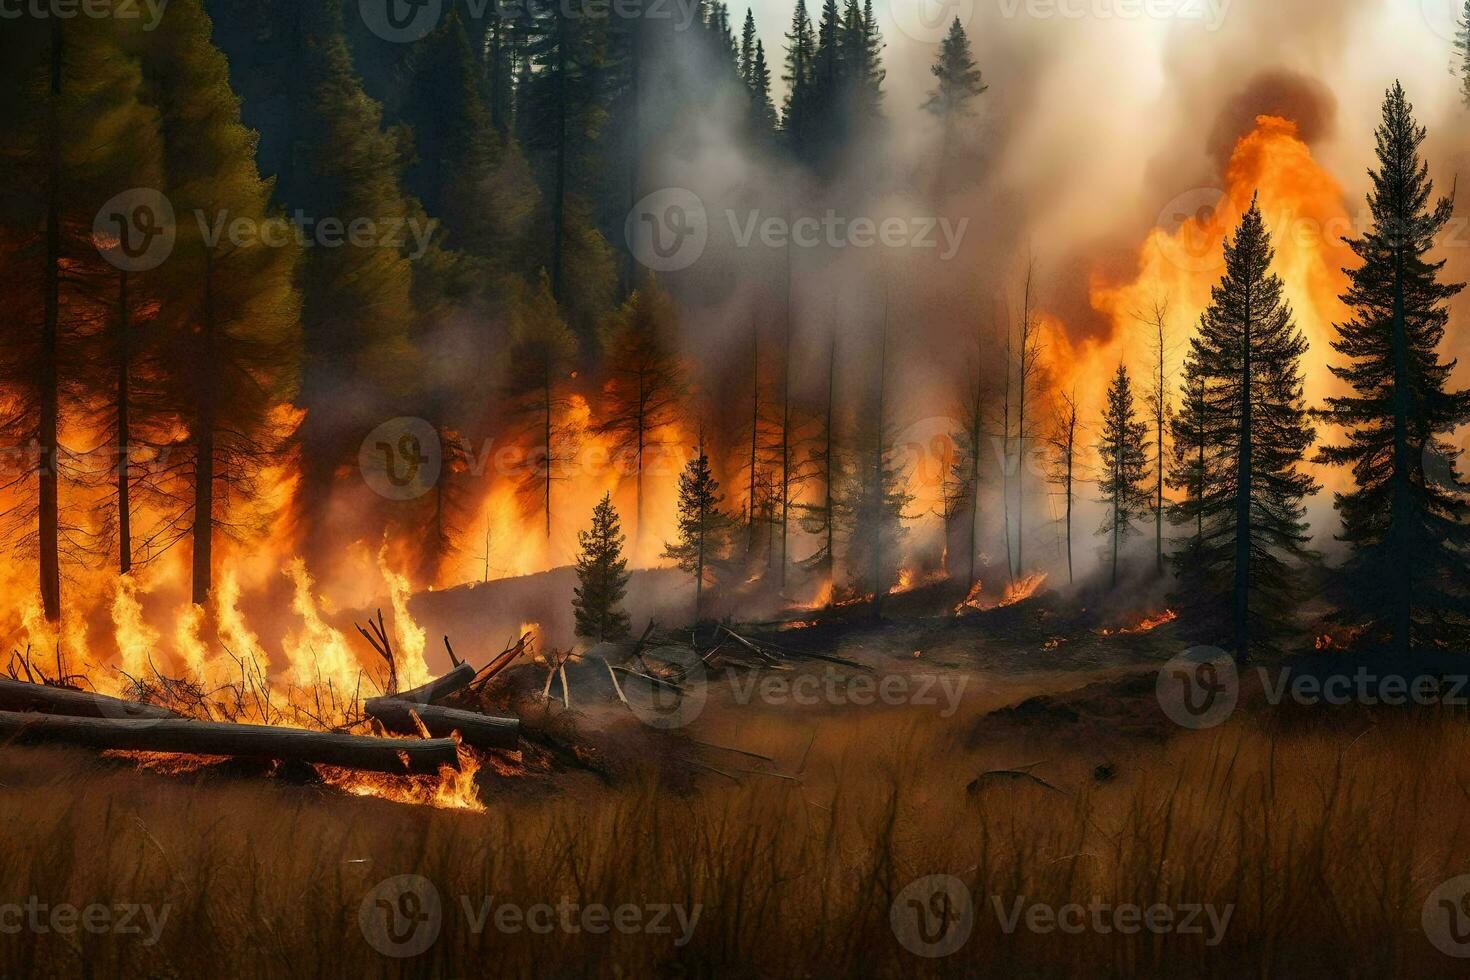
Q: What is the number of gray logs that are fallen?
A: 4